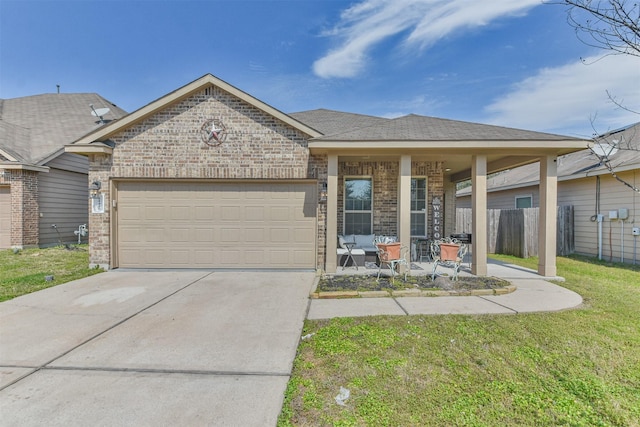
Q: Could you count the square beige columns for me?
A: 4